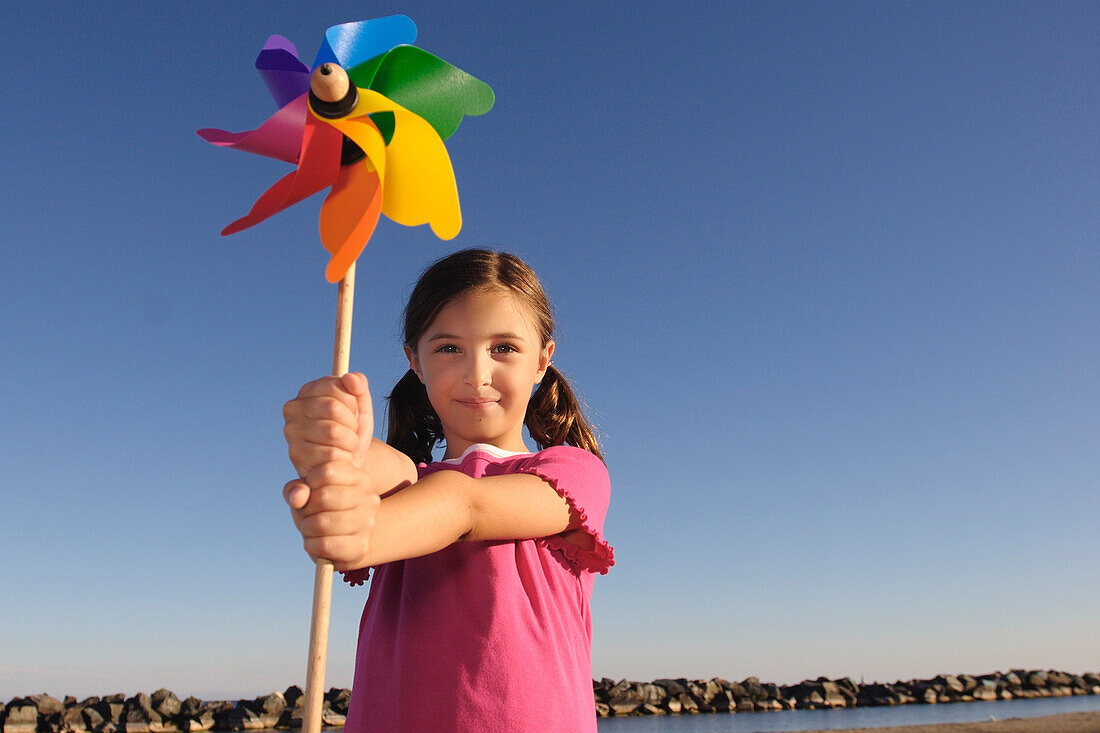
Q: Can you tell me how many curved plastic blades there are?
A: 7